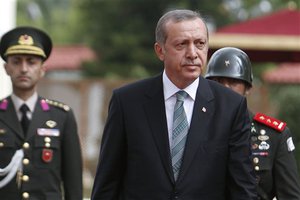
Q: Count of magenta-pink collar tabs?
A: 2